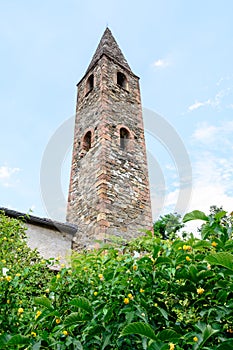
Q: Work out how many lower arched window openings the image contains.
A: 2